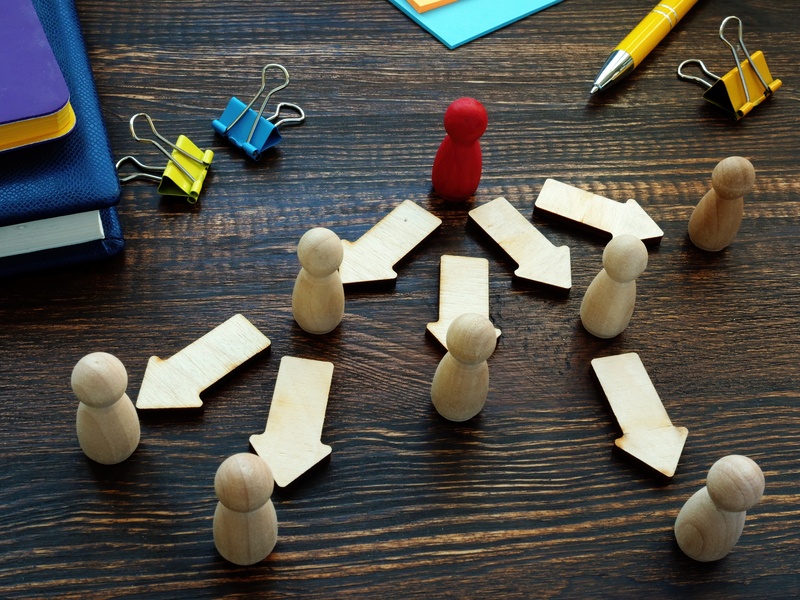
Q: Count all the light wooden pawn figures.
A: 7